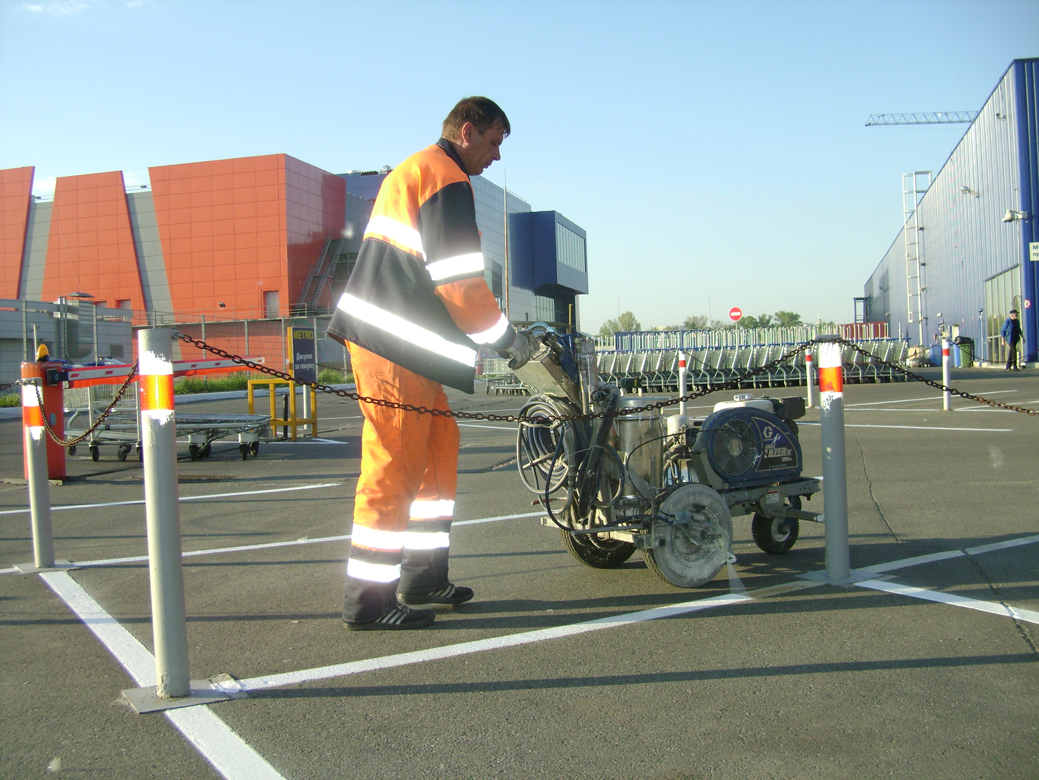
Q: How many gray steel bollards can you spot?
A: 6